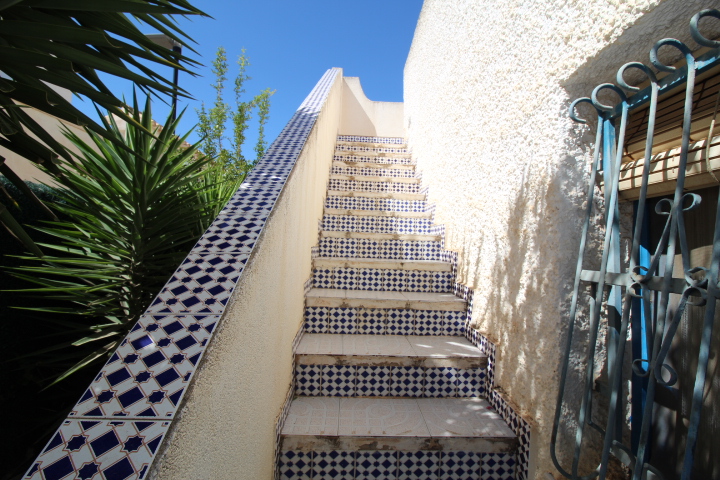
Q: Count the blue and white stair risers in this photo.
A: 12